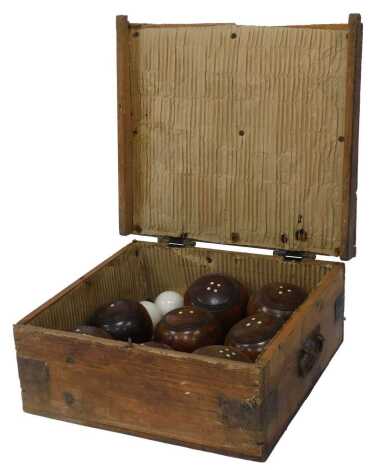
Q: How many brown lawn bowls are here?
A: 8